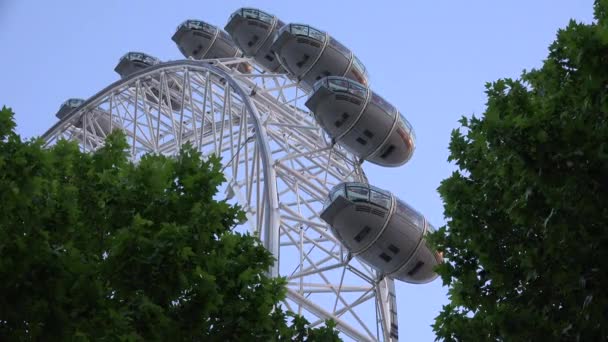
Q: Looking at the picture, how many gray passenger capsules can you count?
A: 7